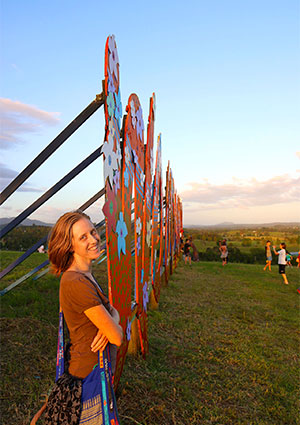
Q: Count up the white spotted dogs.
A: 0